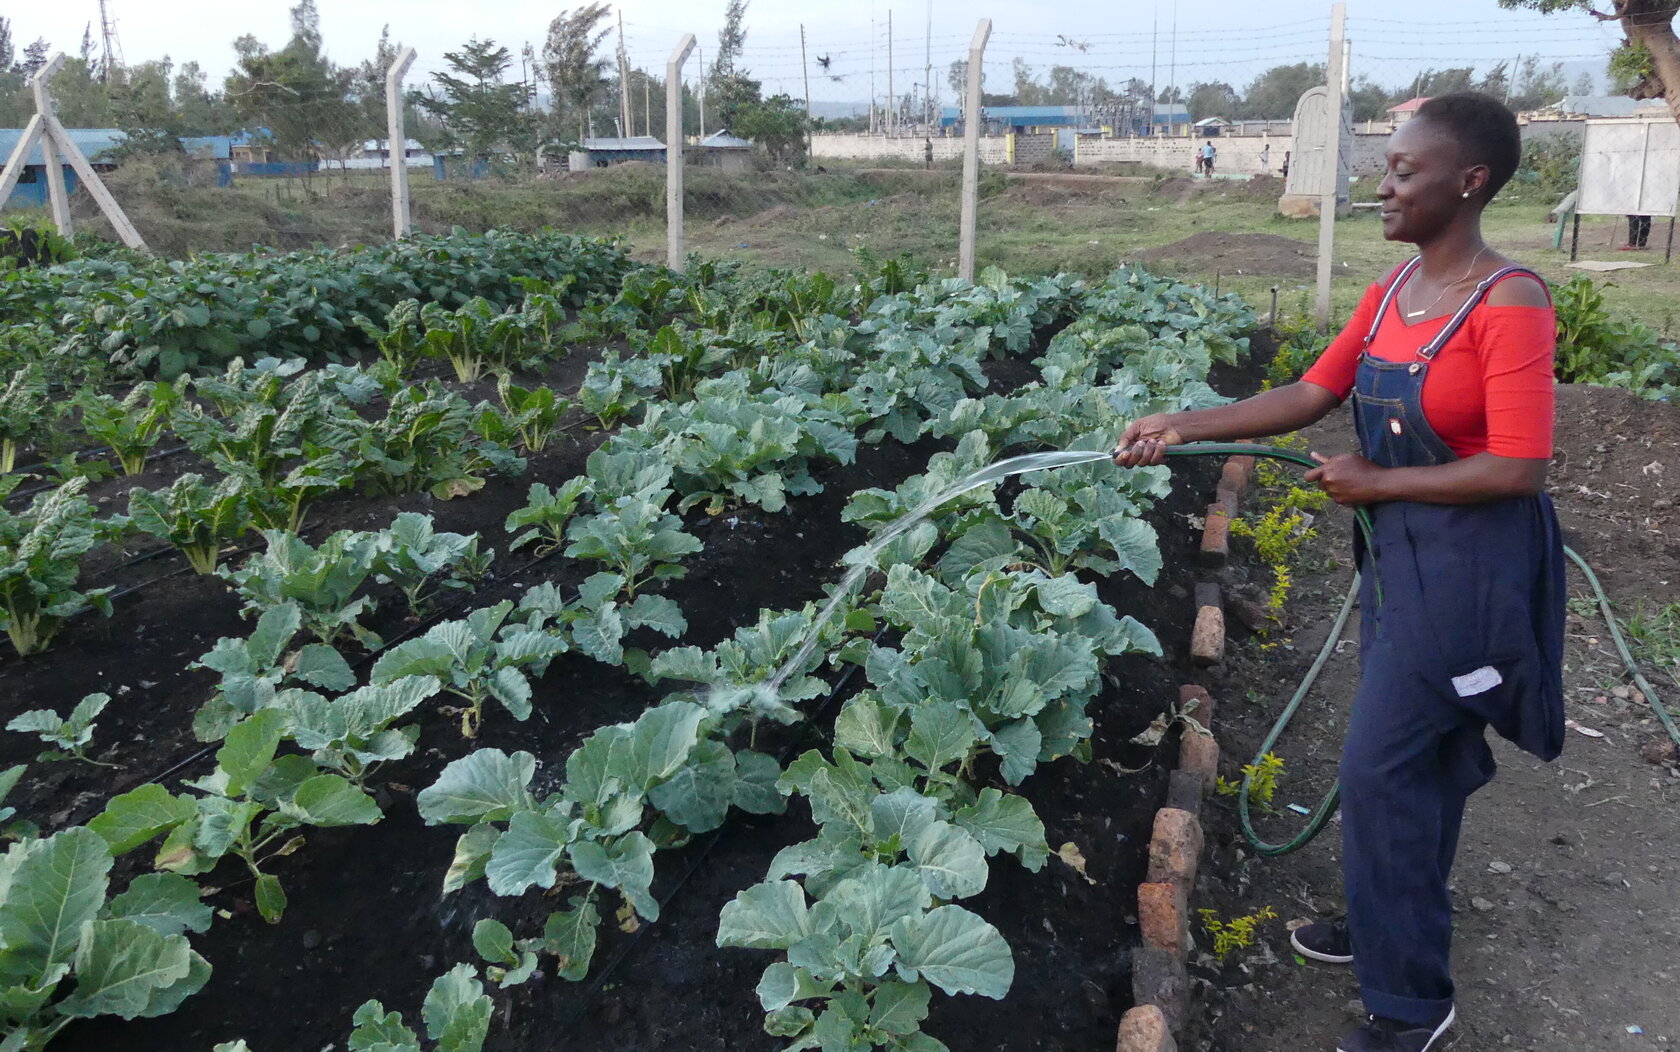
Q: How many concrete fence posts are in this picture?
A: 5